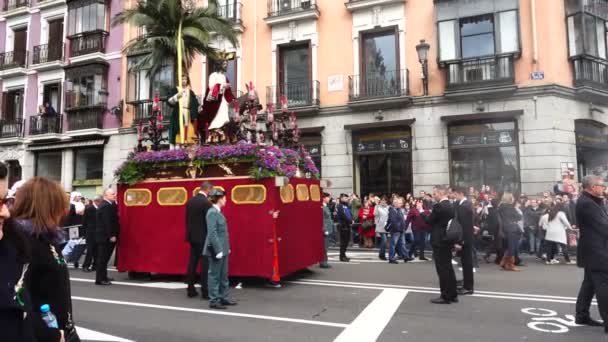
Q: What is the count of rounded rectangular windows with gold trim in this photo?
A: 7